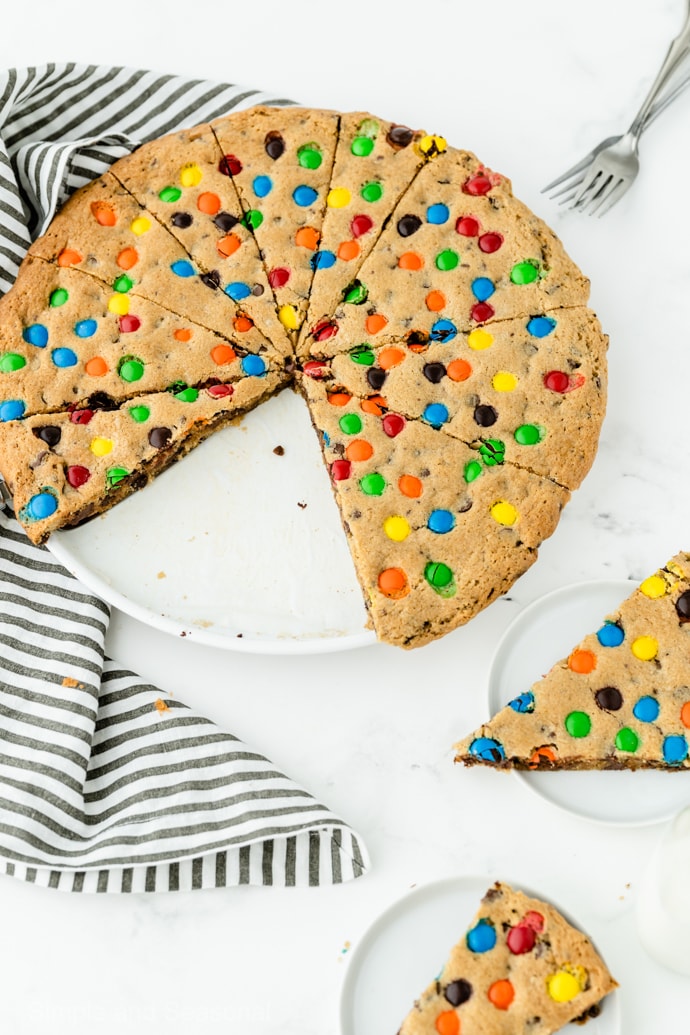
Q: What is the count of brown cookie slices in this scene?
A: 11